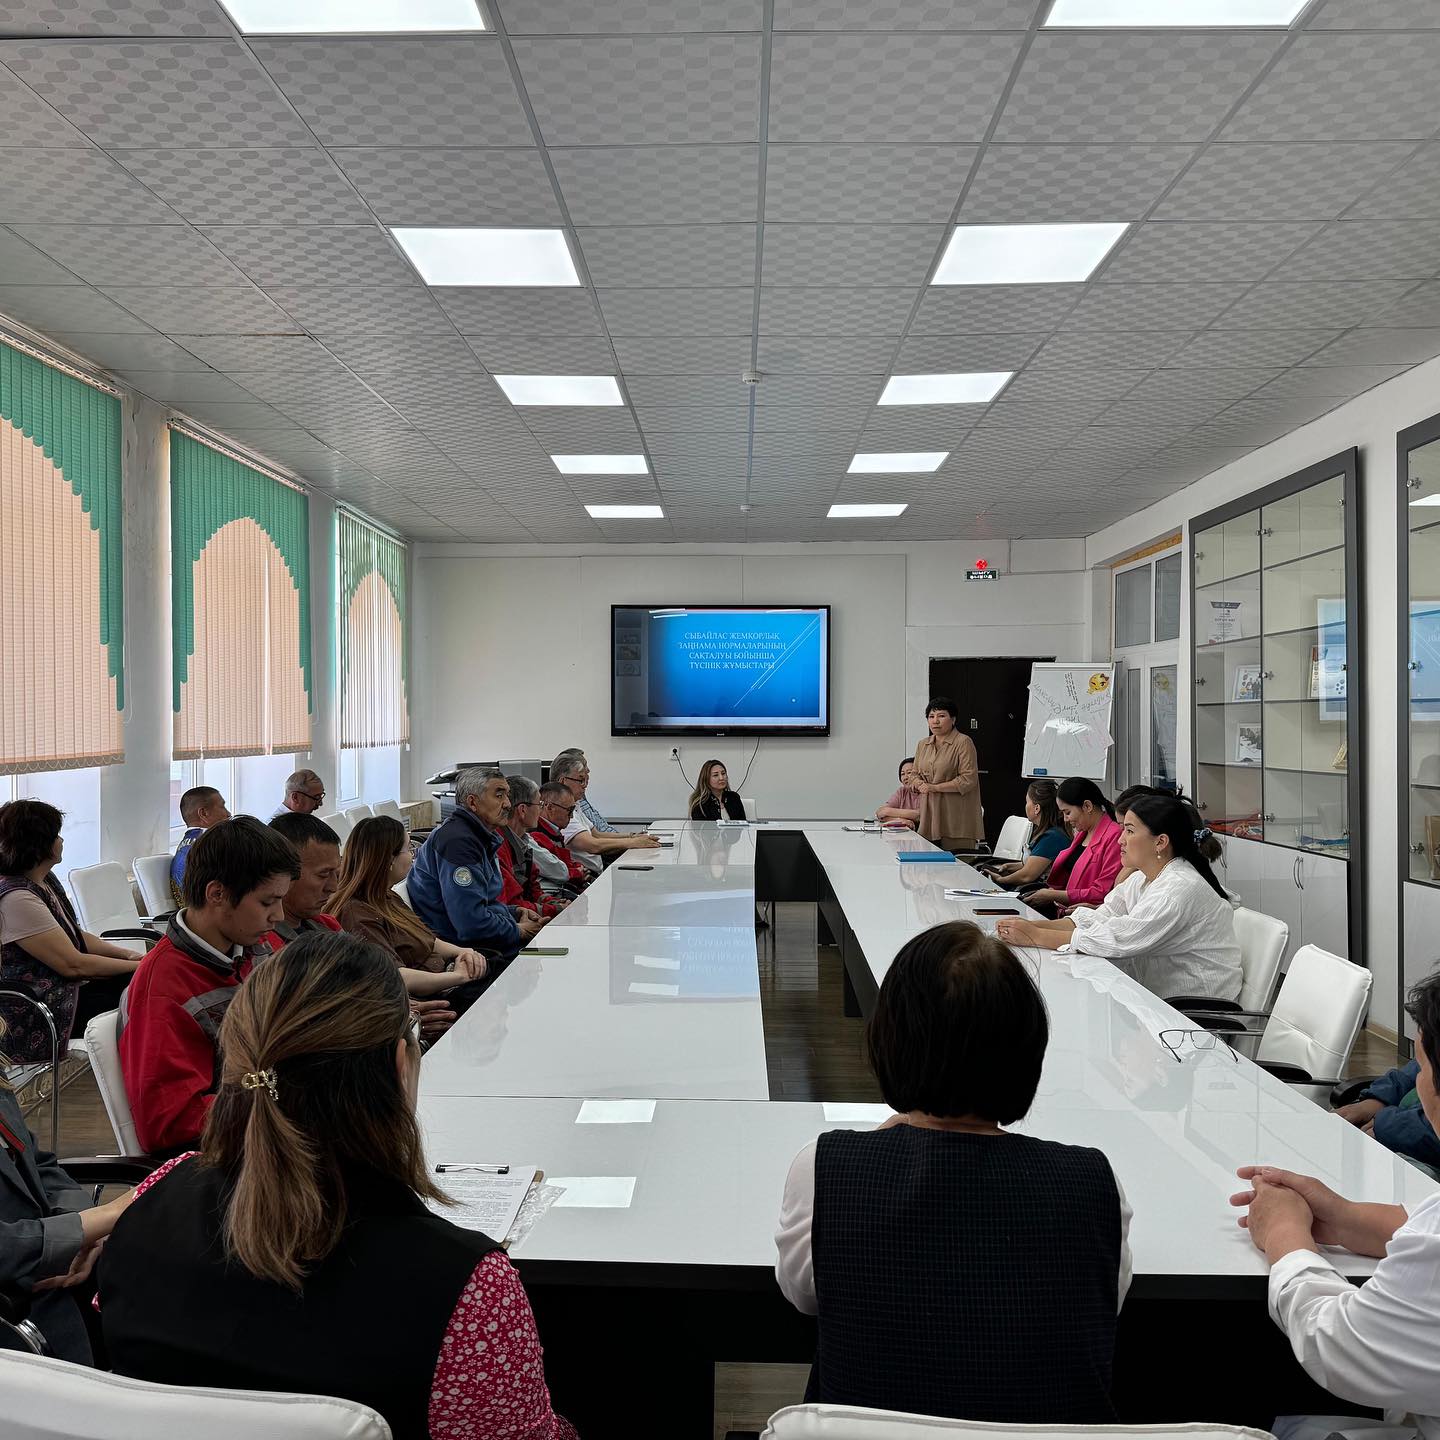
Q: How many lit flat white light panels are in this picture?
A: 10